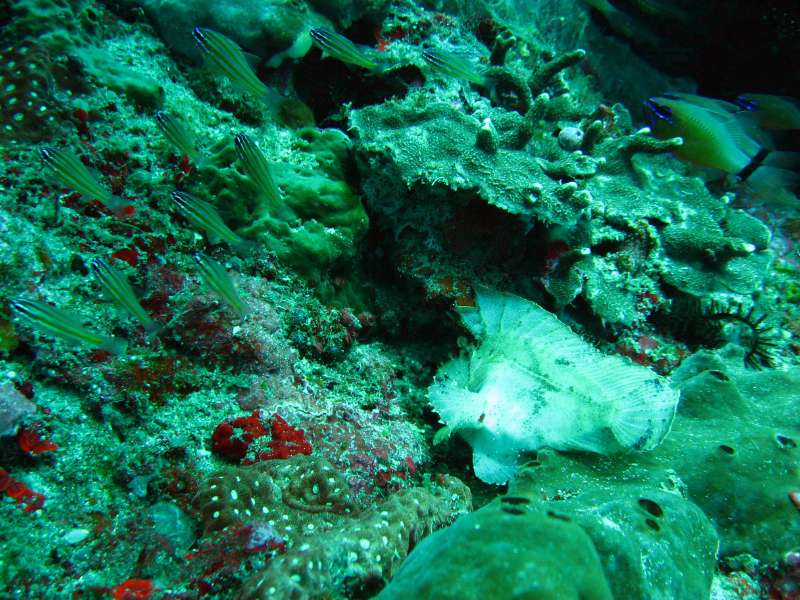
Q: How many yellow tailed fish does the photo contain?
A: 10